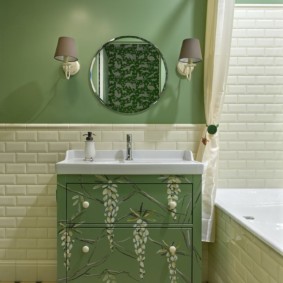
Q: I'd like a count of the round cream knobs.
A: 4